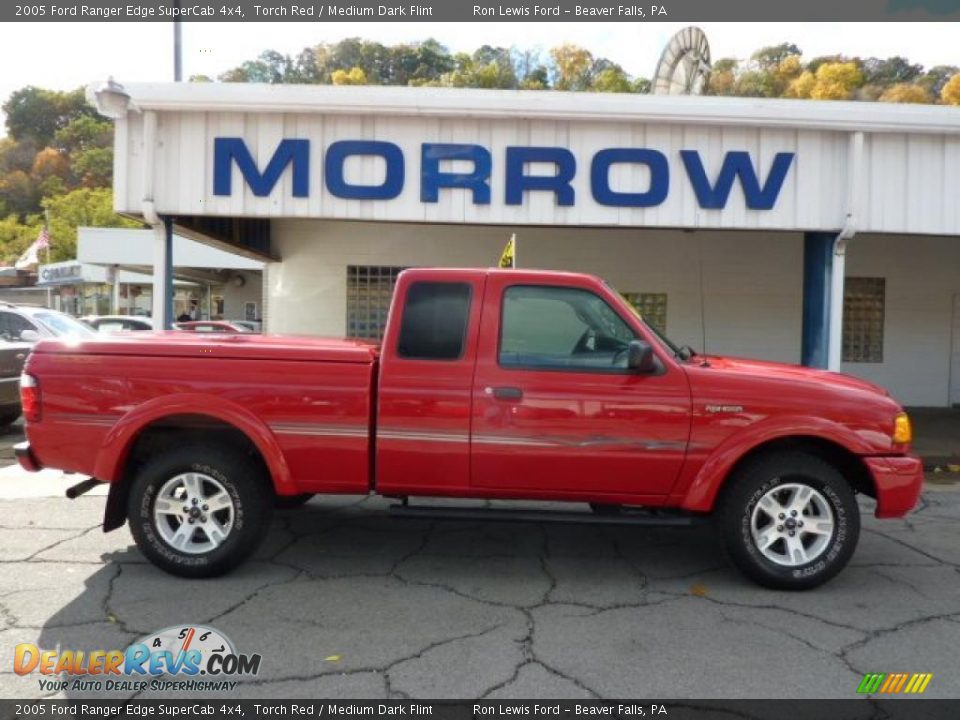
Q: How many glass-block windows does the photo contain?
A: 3